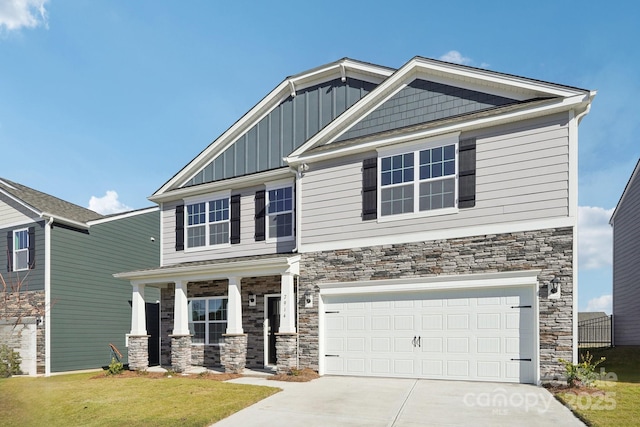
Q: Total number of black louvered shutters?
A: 7